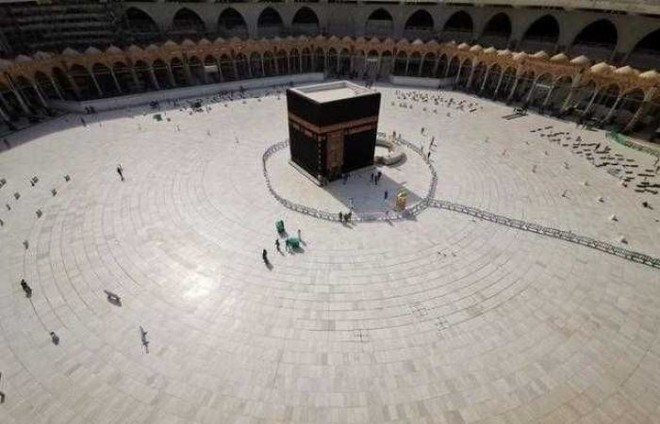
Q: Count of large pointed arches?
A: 12